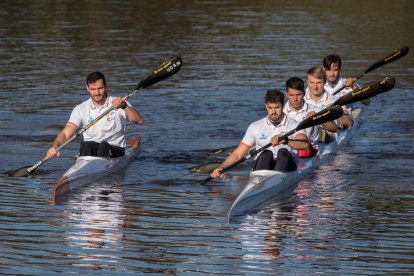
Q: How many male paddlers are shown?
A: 5